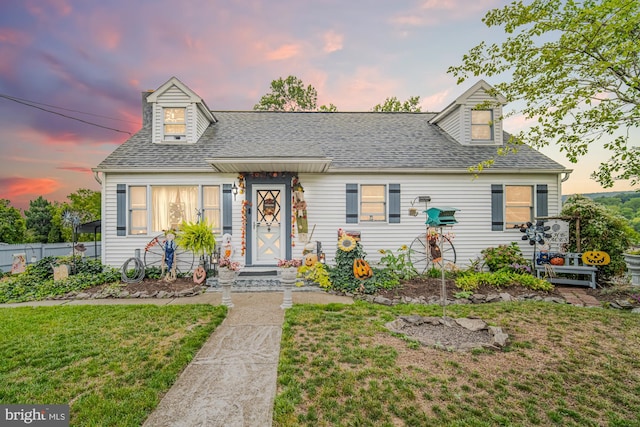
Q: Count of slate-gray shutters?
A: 6